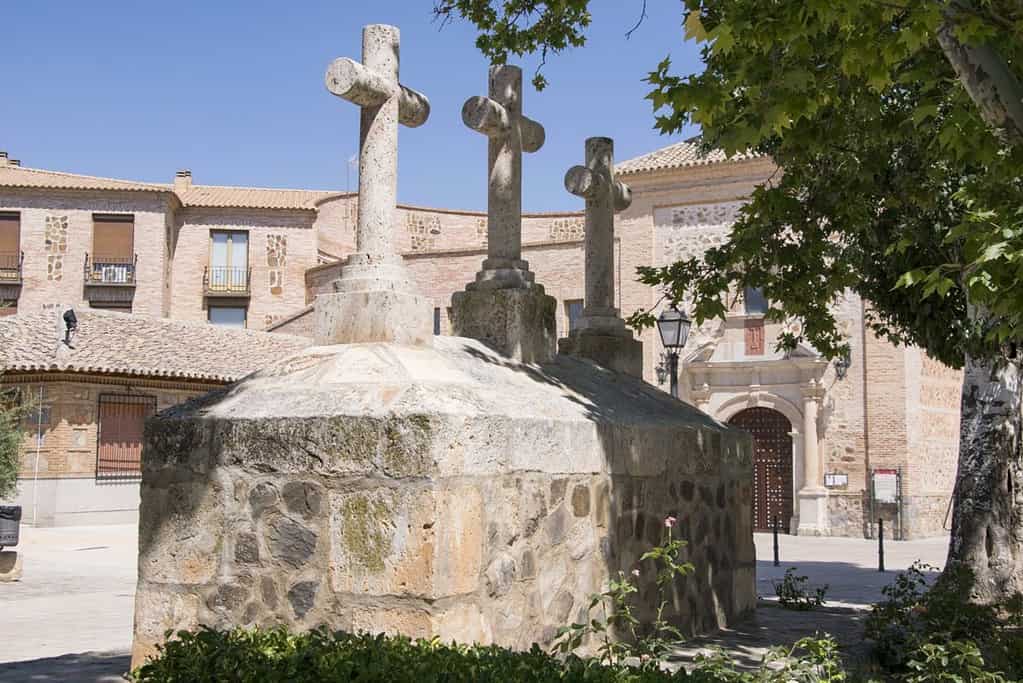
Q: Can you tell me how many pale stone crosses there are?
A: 3